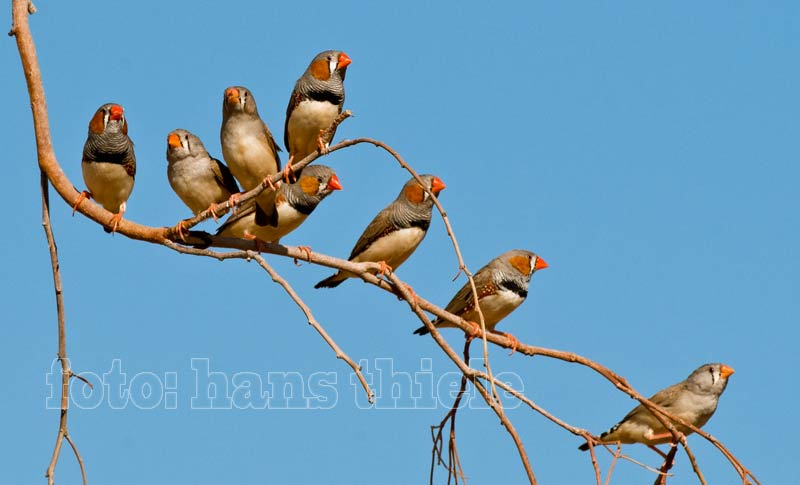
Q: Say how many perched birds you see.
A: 8